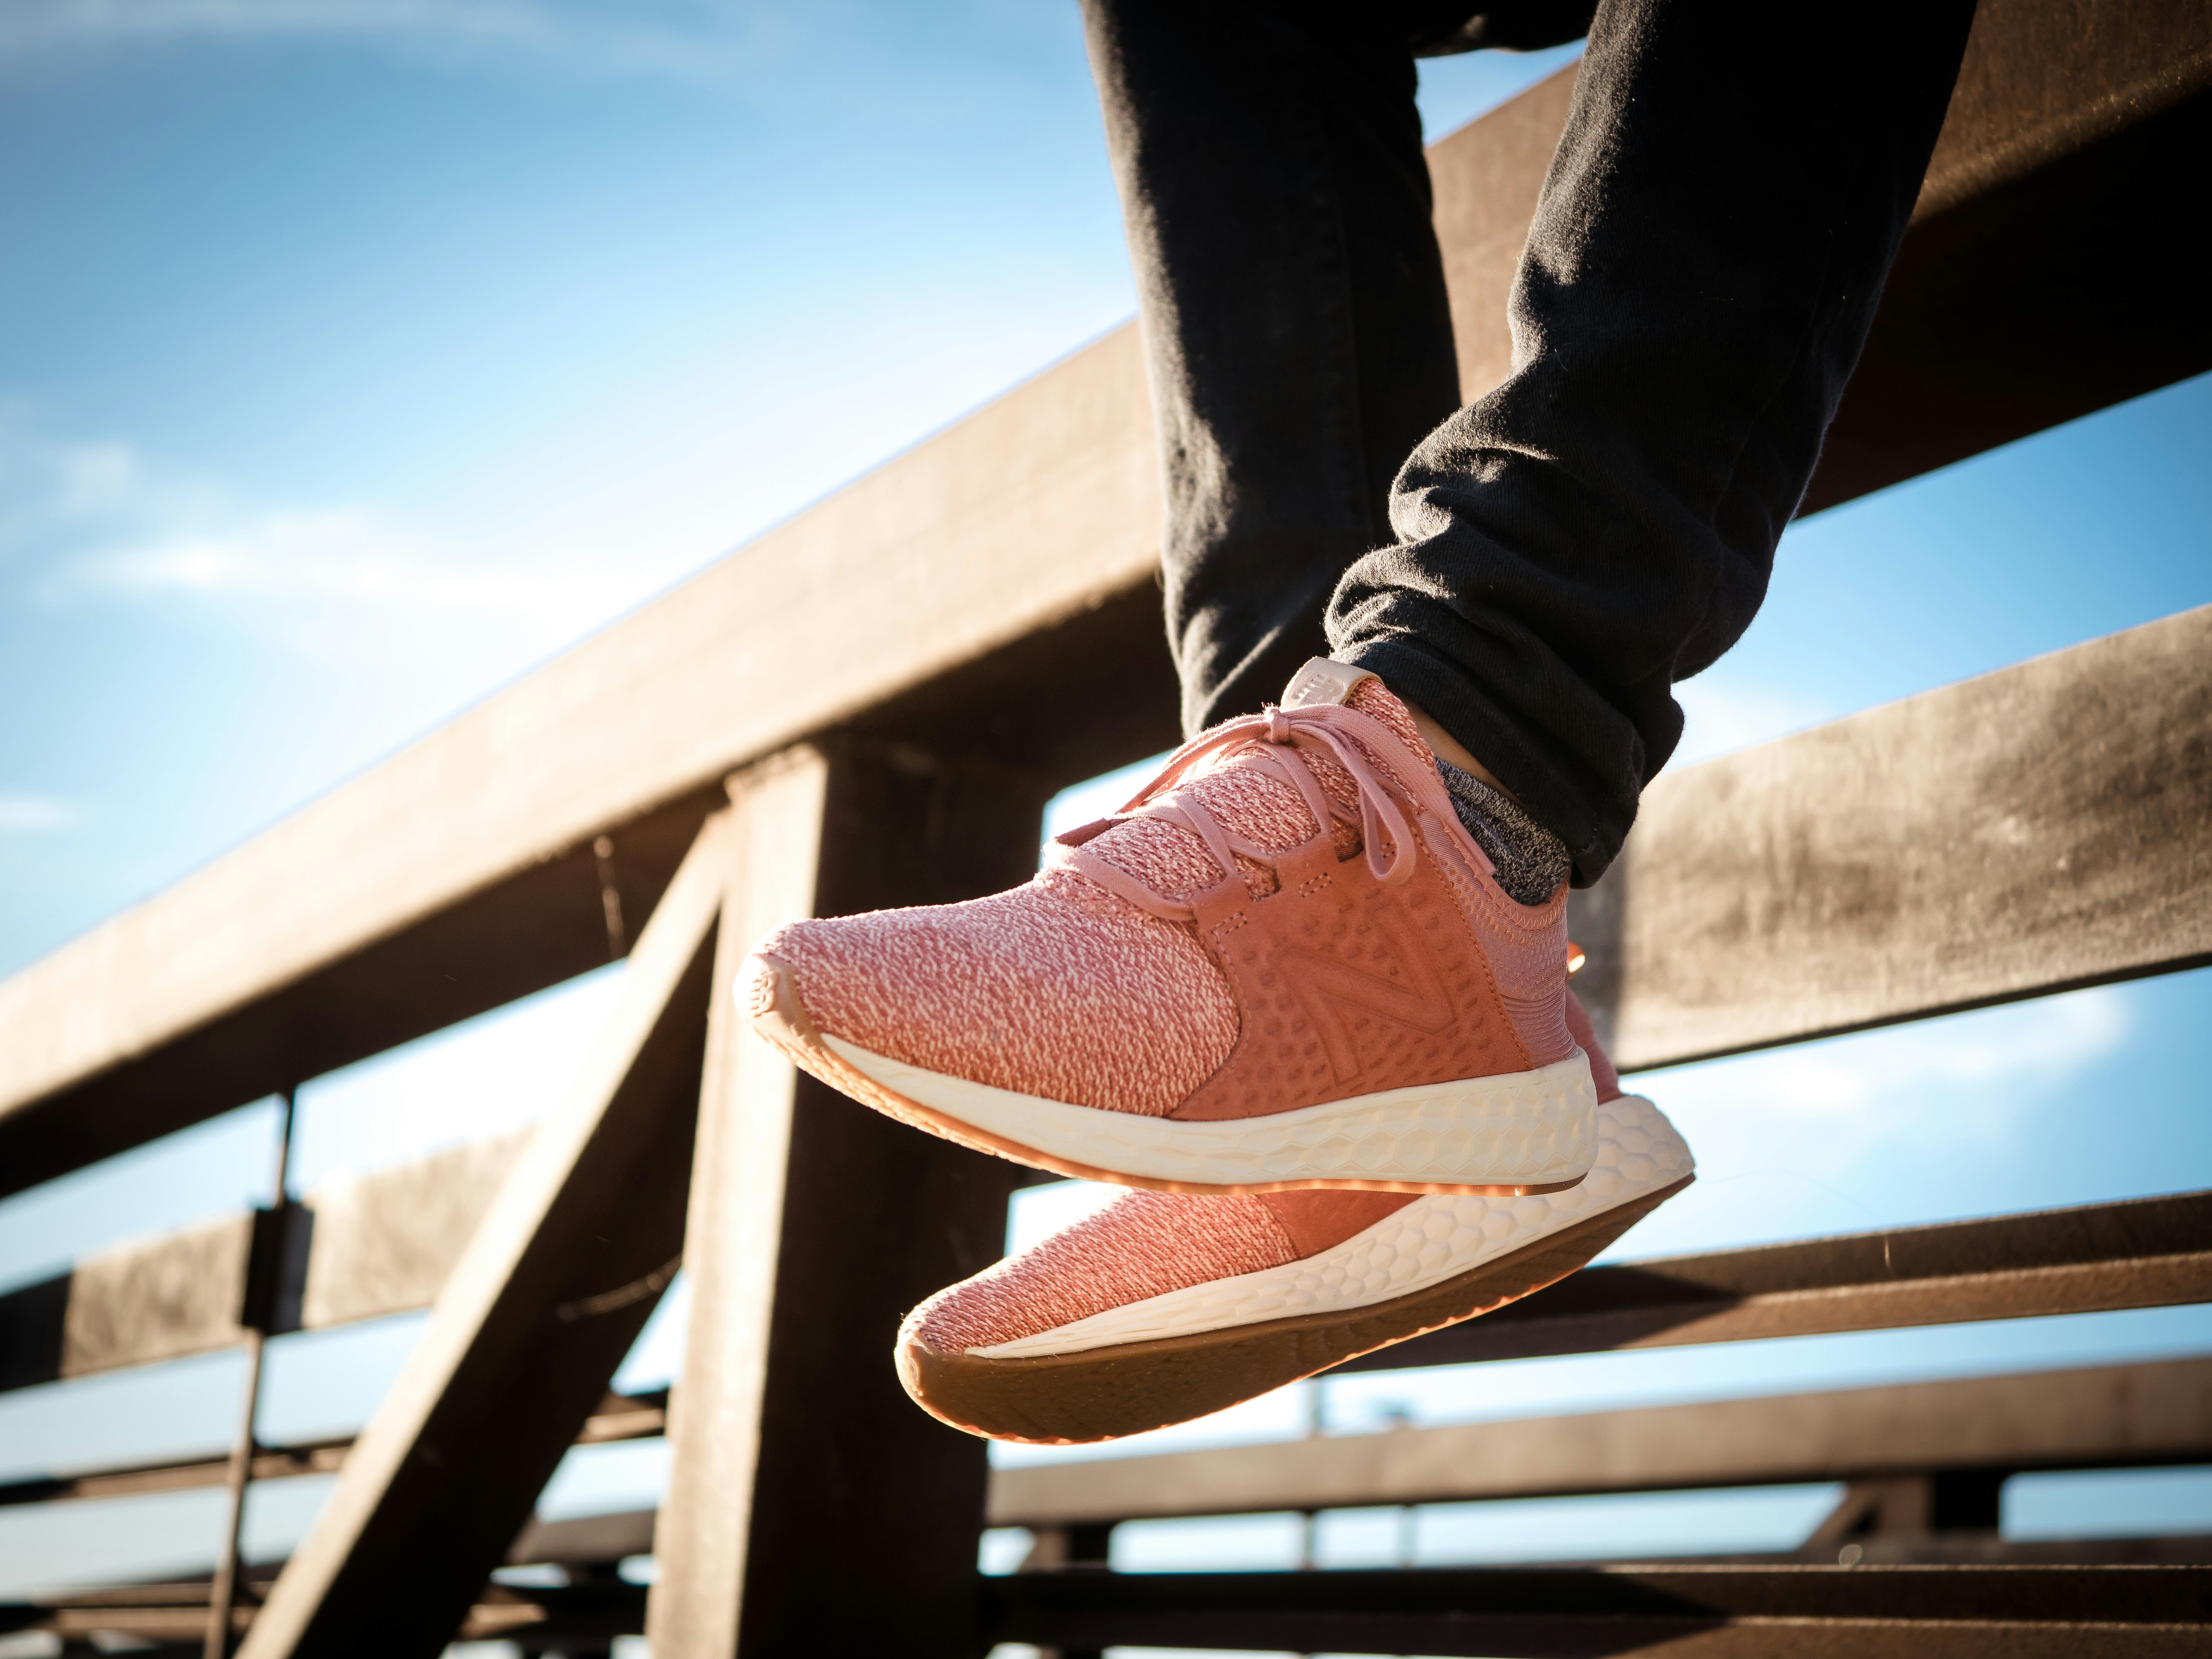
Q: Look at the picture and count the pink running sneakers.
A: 2